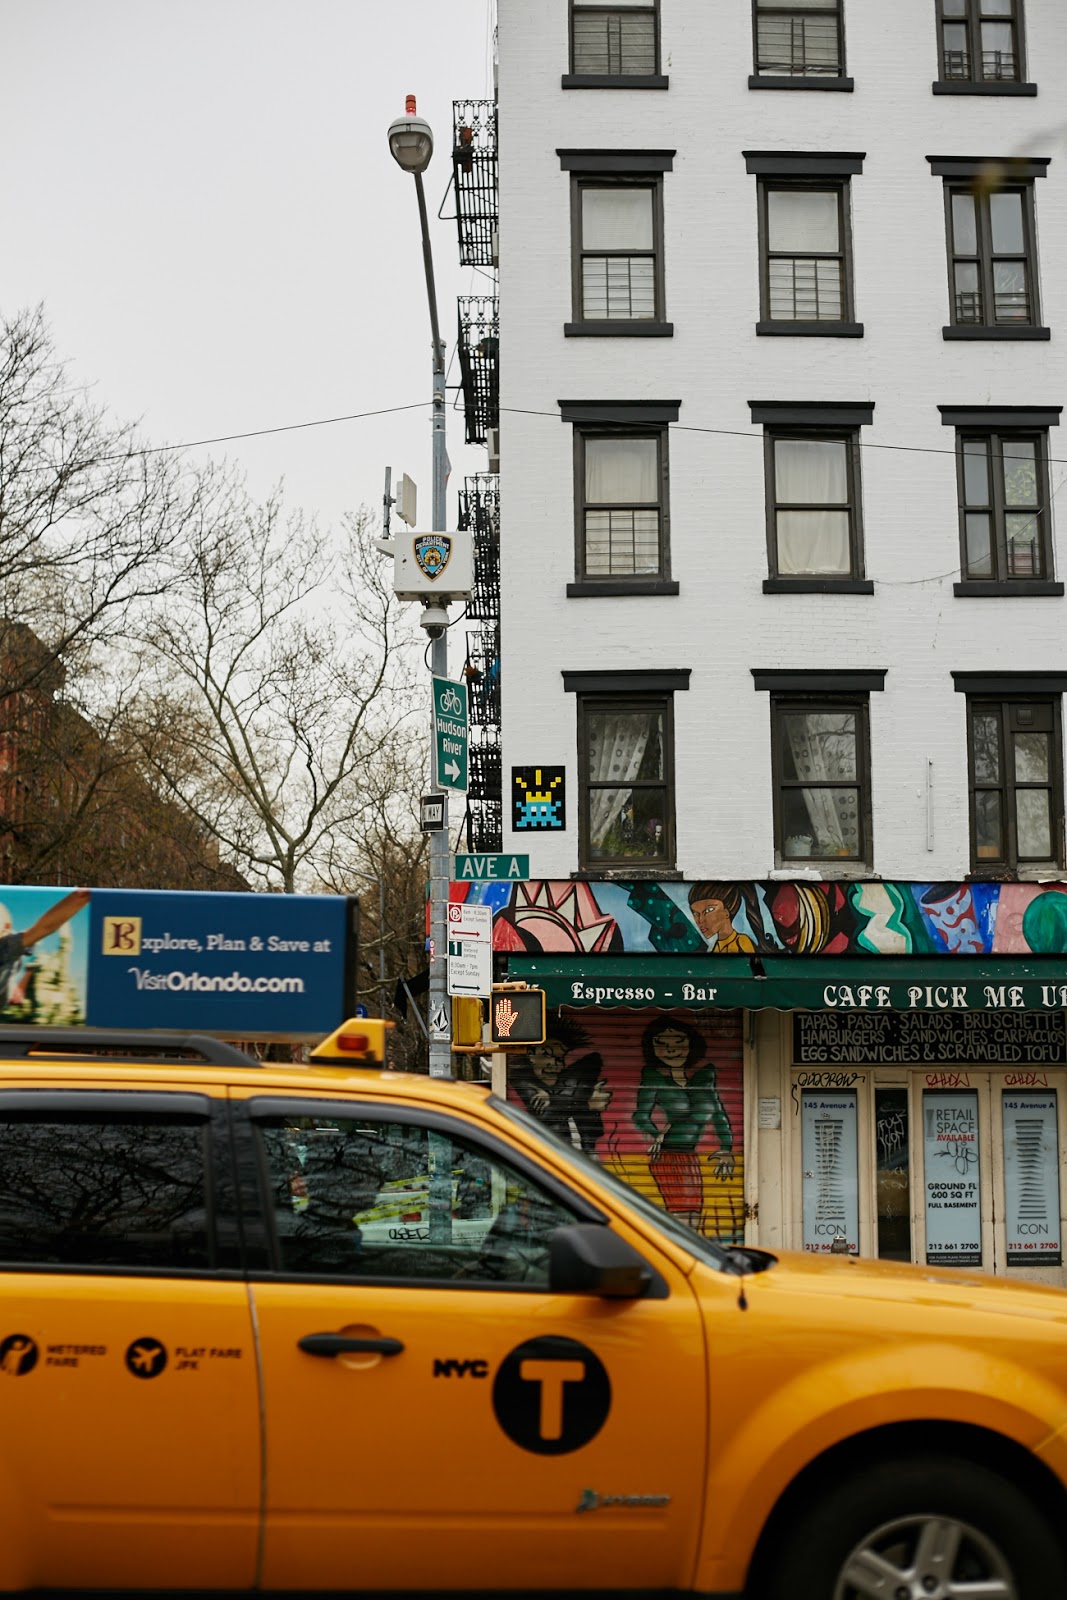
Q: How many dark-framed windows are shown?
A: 12